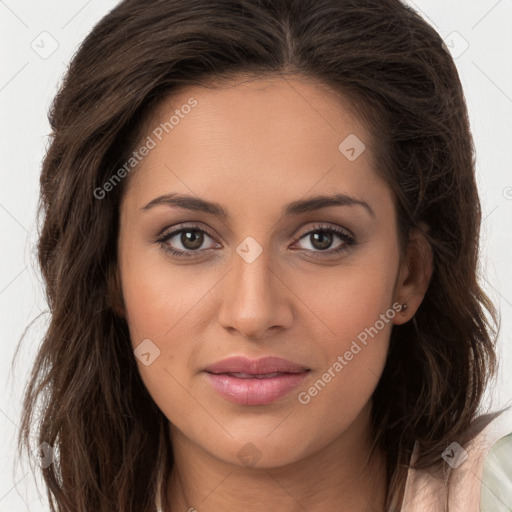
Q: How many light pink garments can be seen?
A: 1